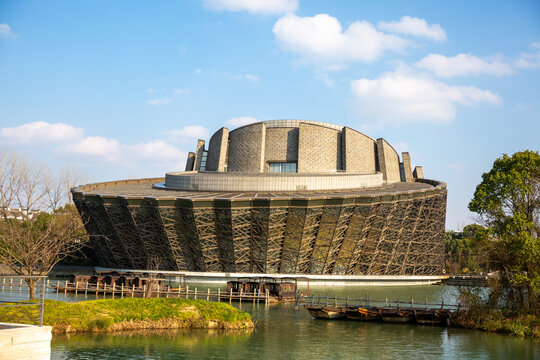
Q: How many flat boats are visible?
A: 4